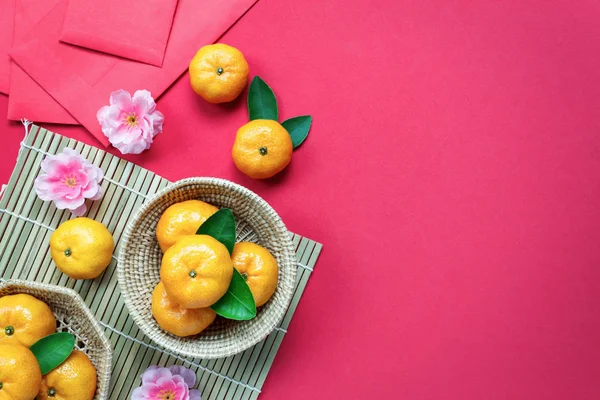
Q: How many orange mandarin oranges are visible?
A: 10